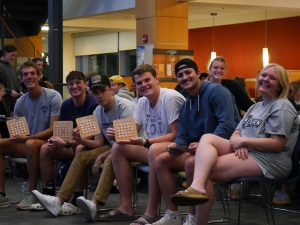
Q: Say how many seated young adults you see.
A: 6